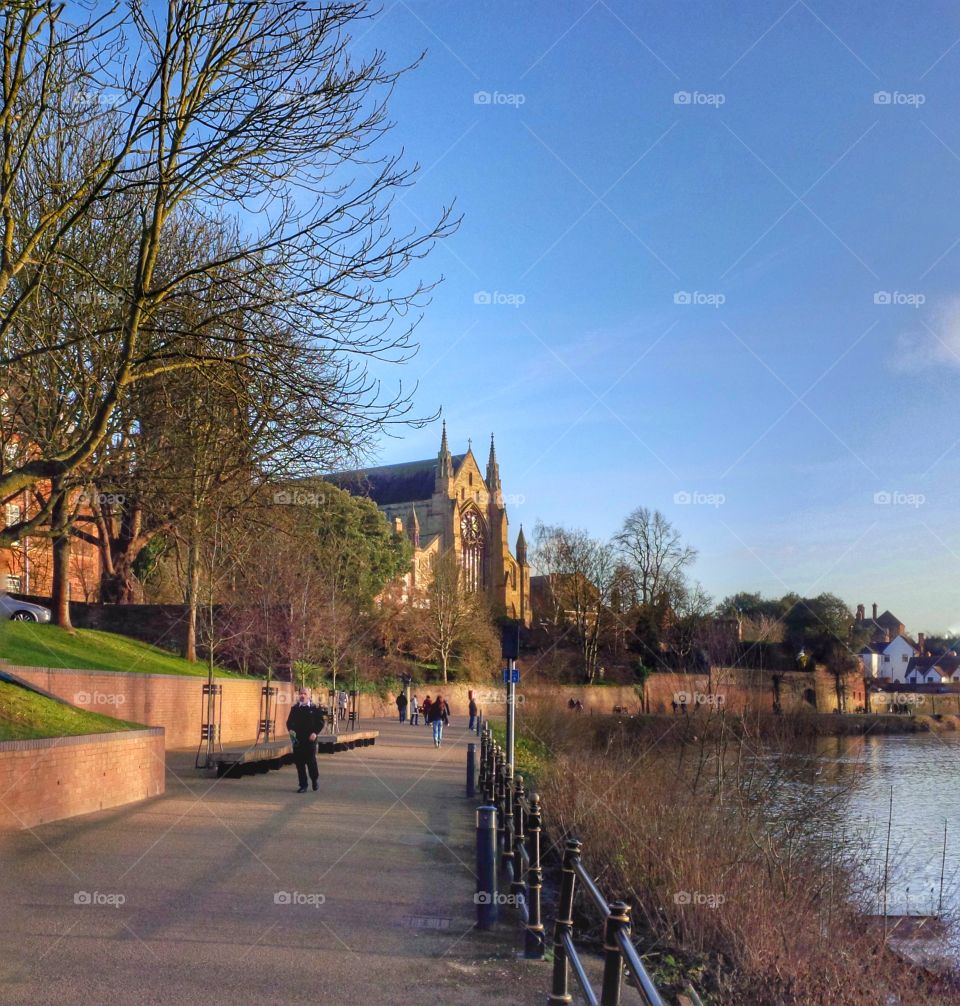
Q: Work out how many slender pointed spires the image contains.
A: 4